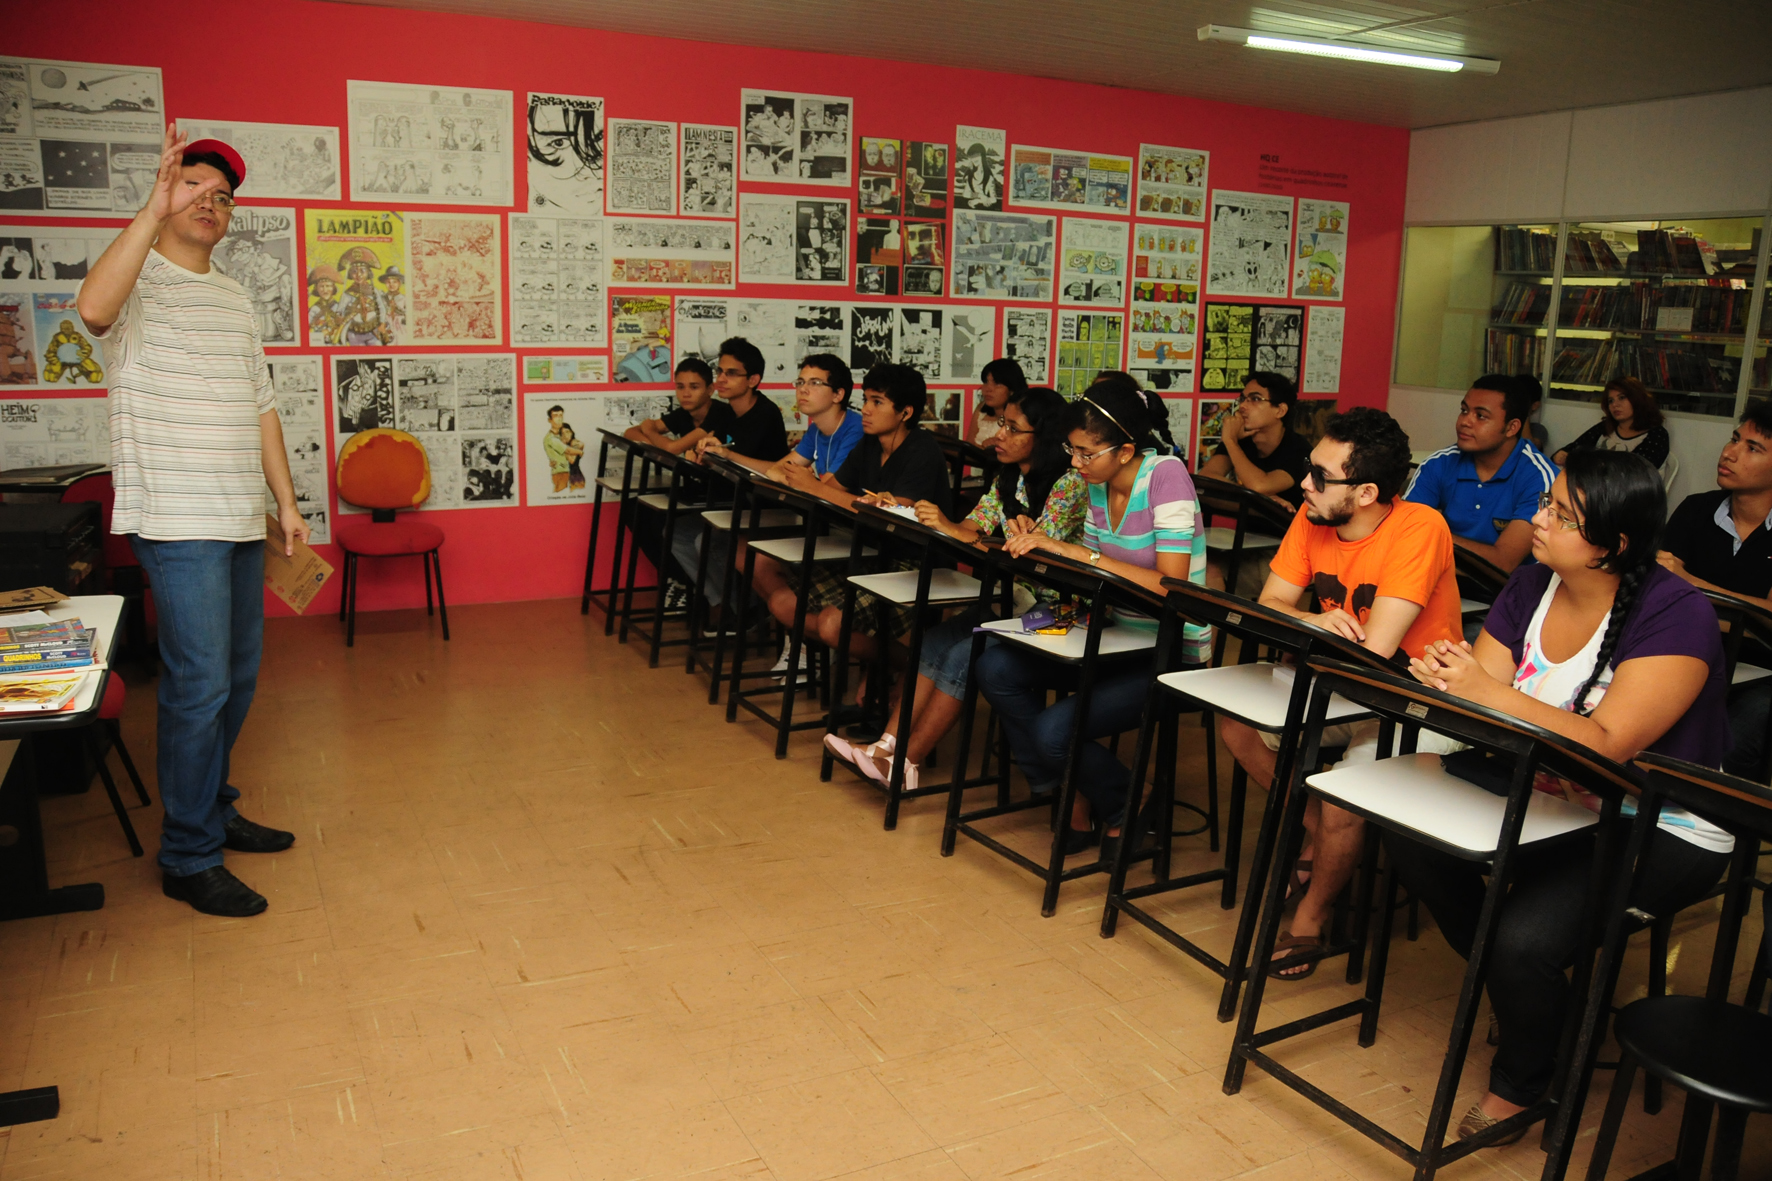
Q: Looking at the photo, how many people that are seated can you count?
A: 15